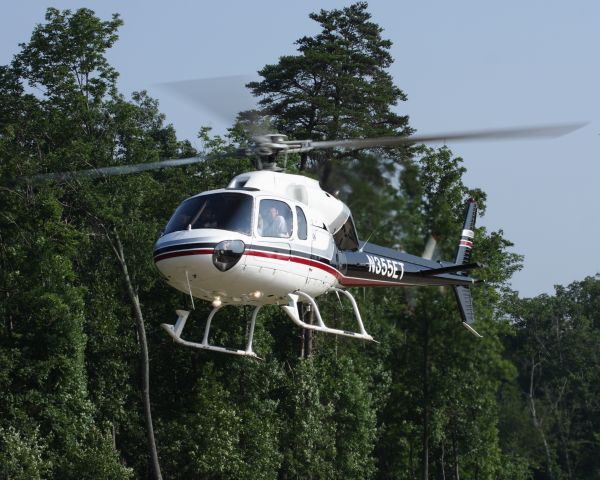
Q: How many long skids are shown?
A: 2